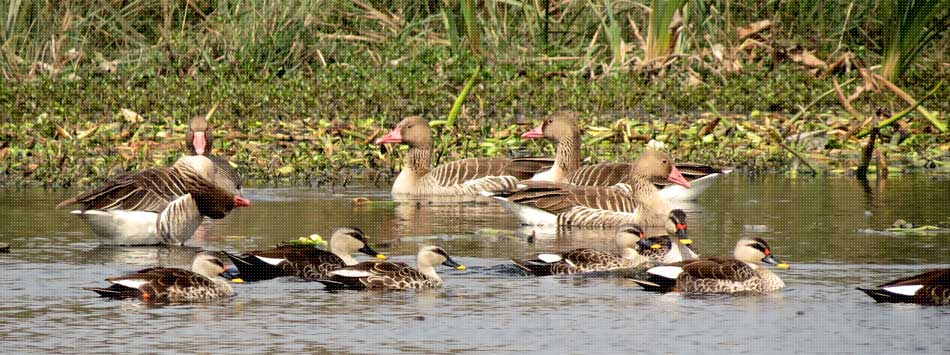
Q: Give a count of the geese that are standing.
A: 2